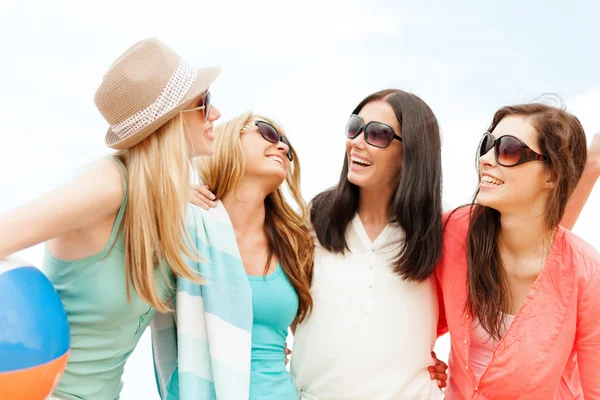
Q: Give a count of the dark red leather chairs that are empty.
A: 0